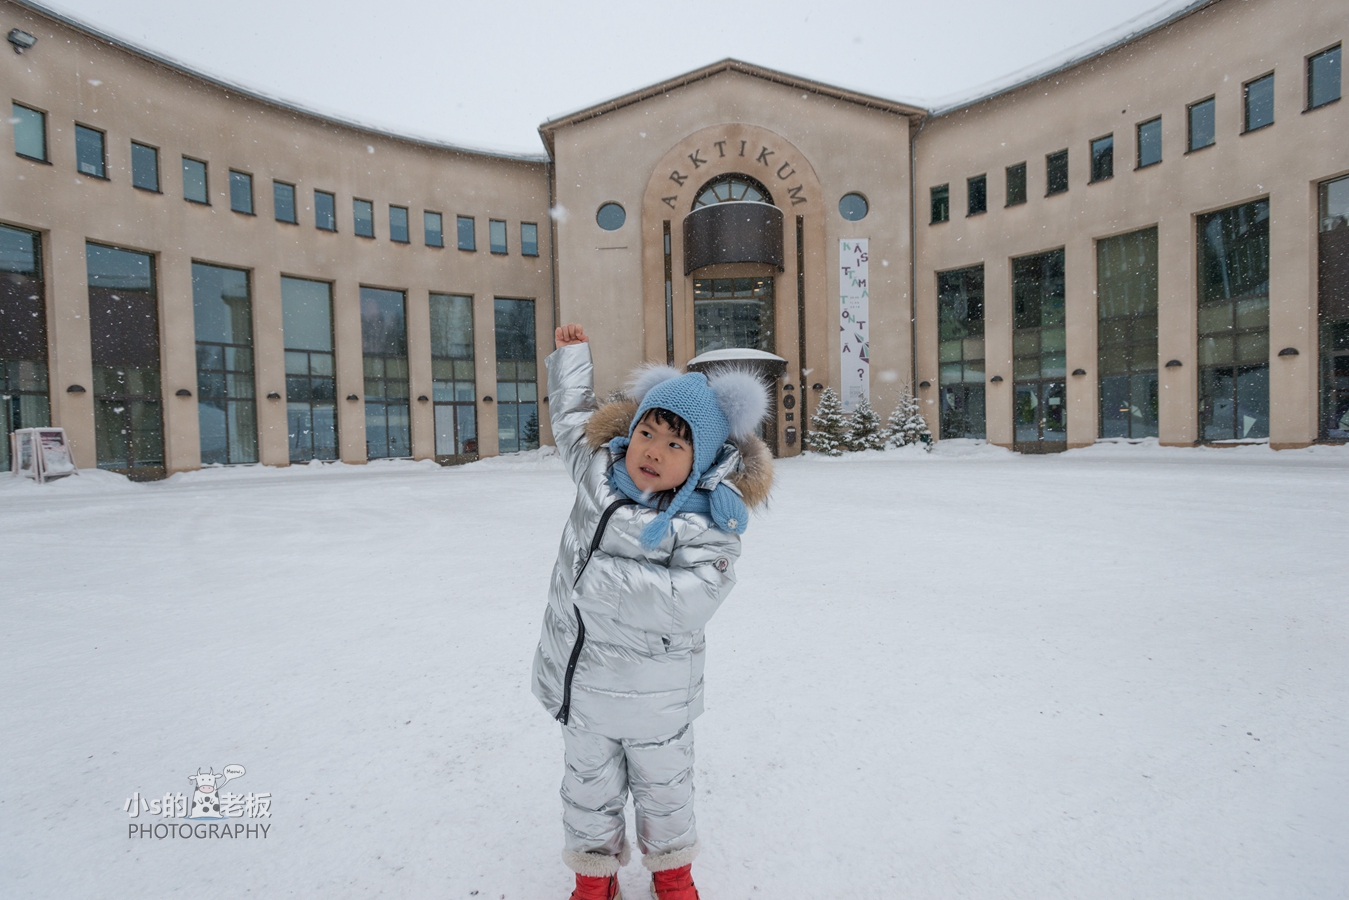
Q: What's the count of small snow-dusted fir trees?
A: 3